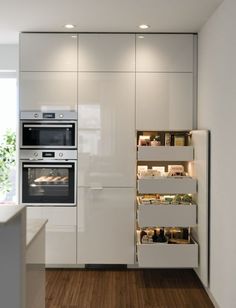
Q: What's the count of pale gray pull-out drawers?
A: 4